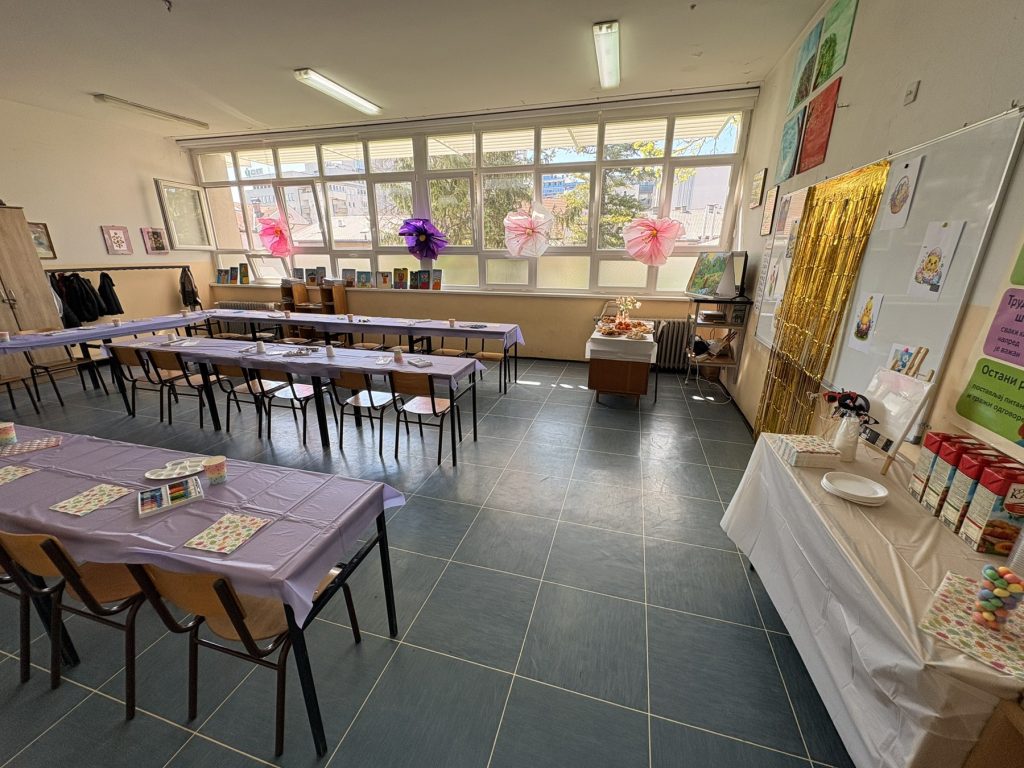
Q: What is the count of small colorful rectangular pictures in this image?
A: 13